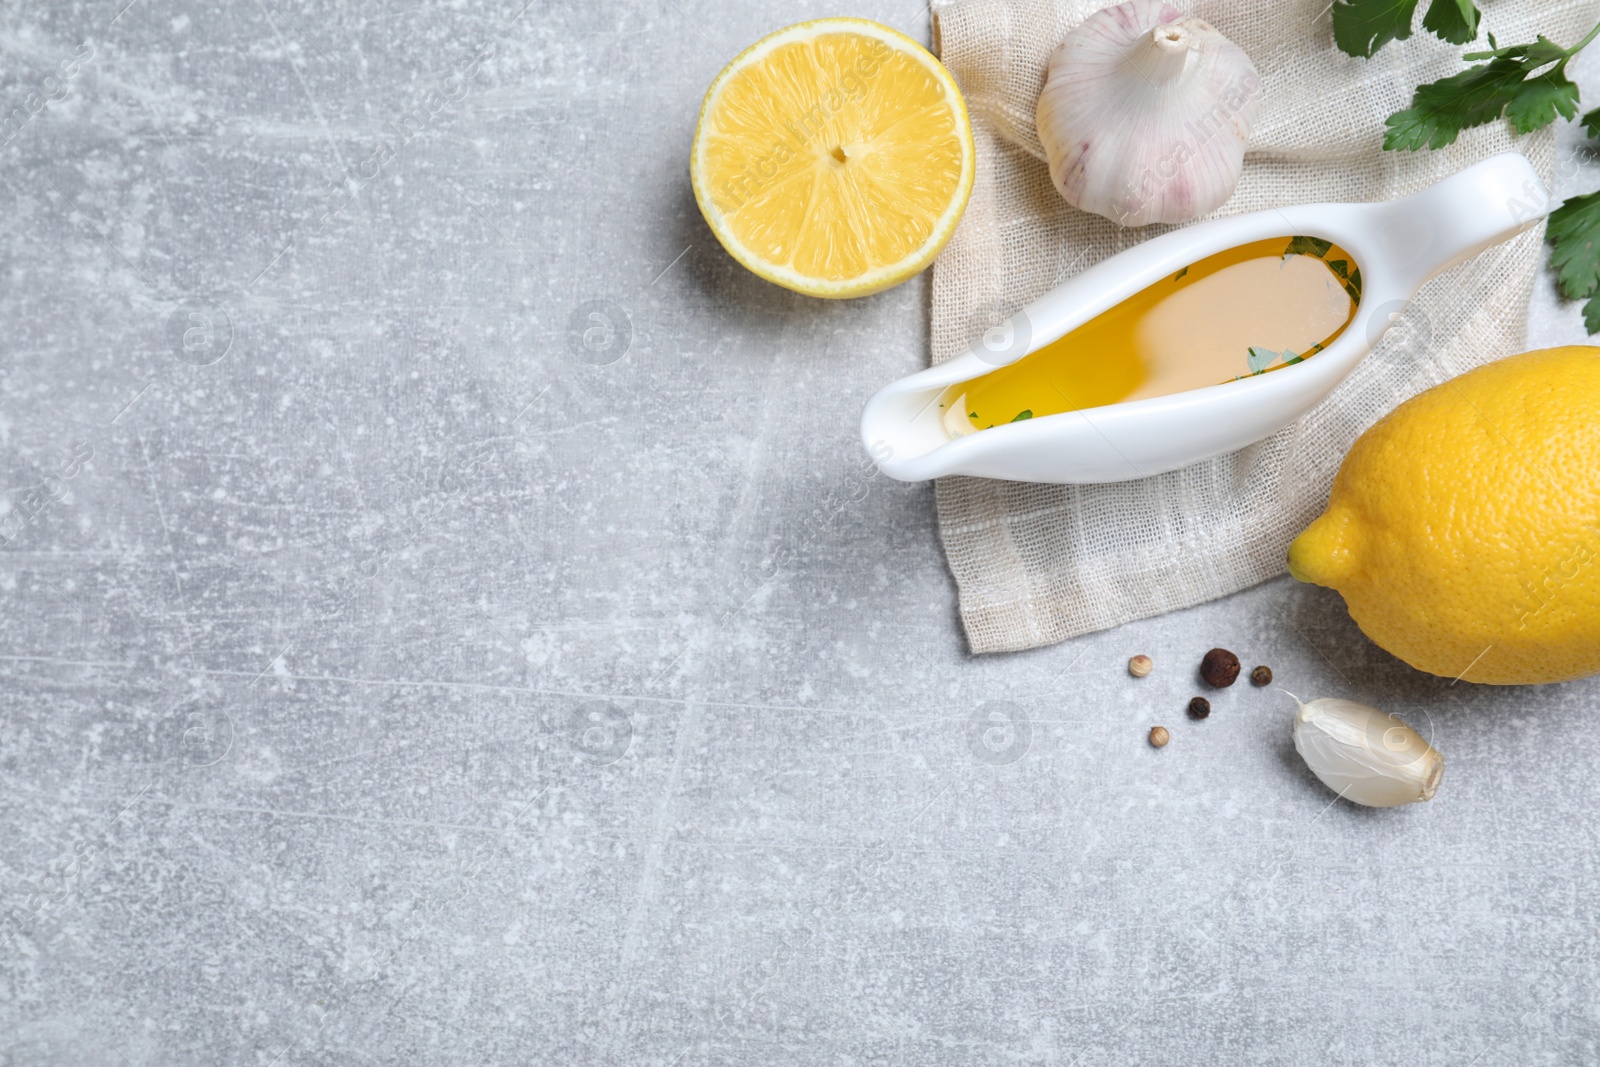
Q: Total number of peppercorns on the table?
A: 5